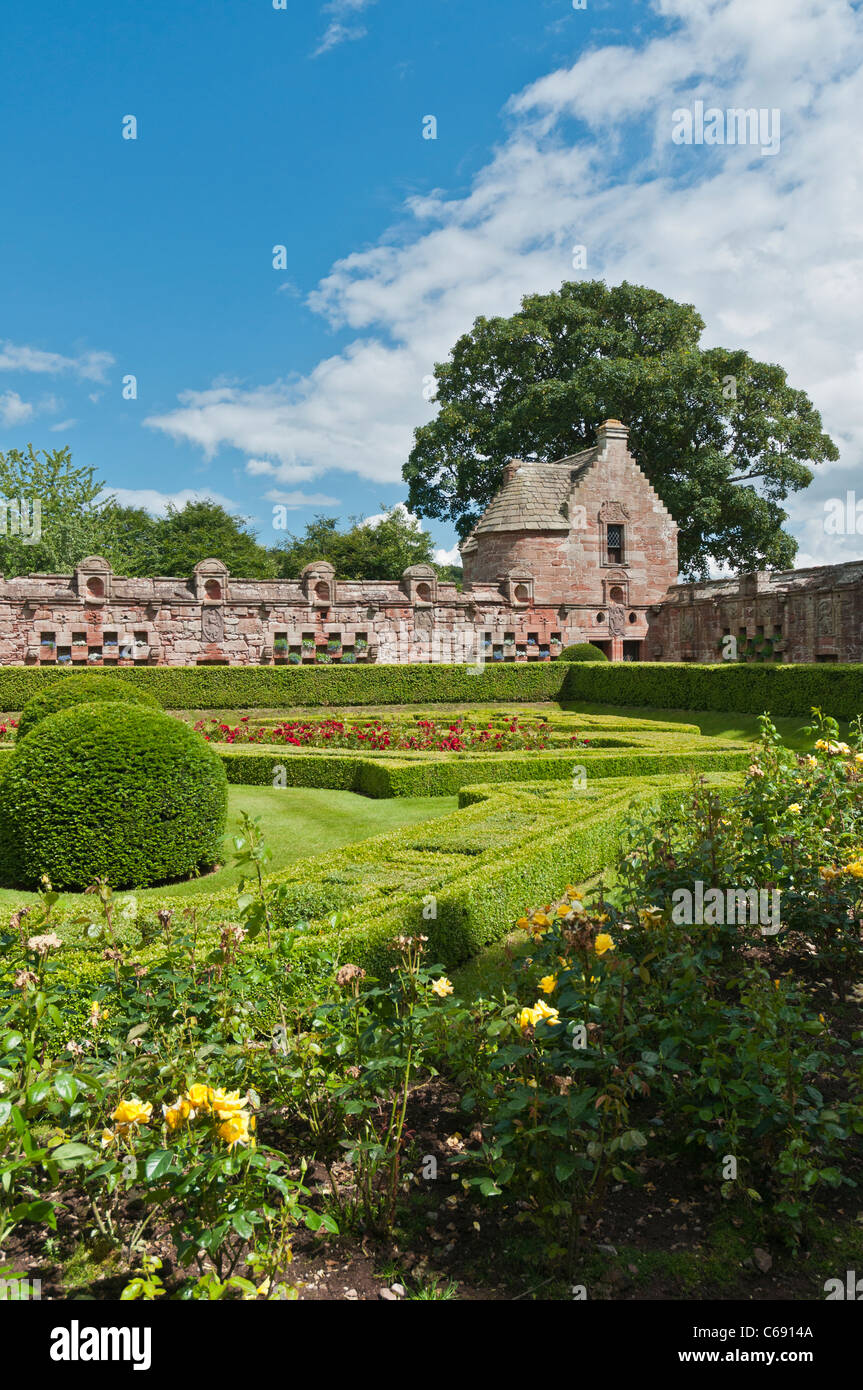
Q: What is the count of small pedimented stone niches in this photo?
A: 6